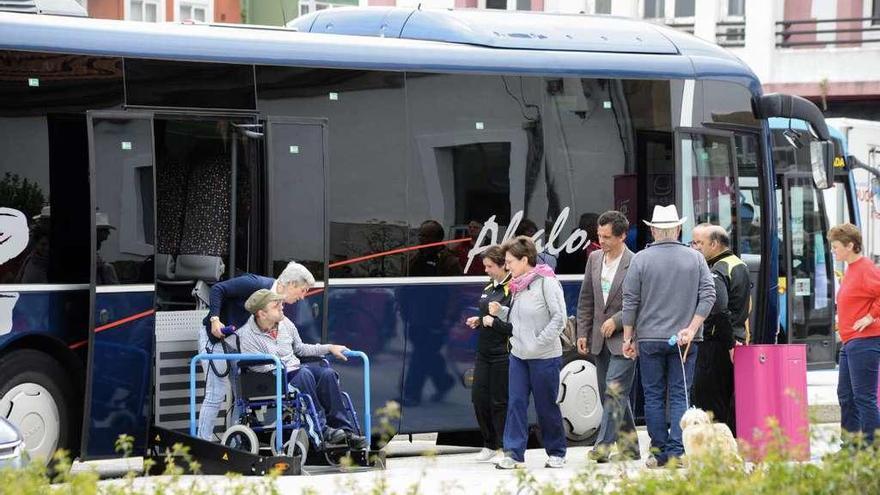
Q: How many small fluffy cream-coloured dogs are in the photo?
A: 1